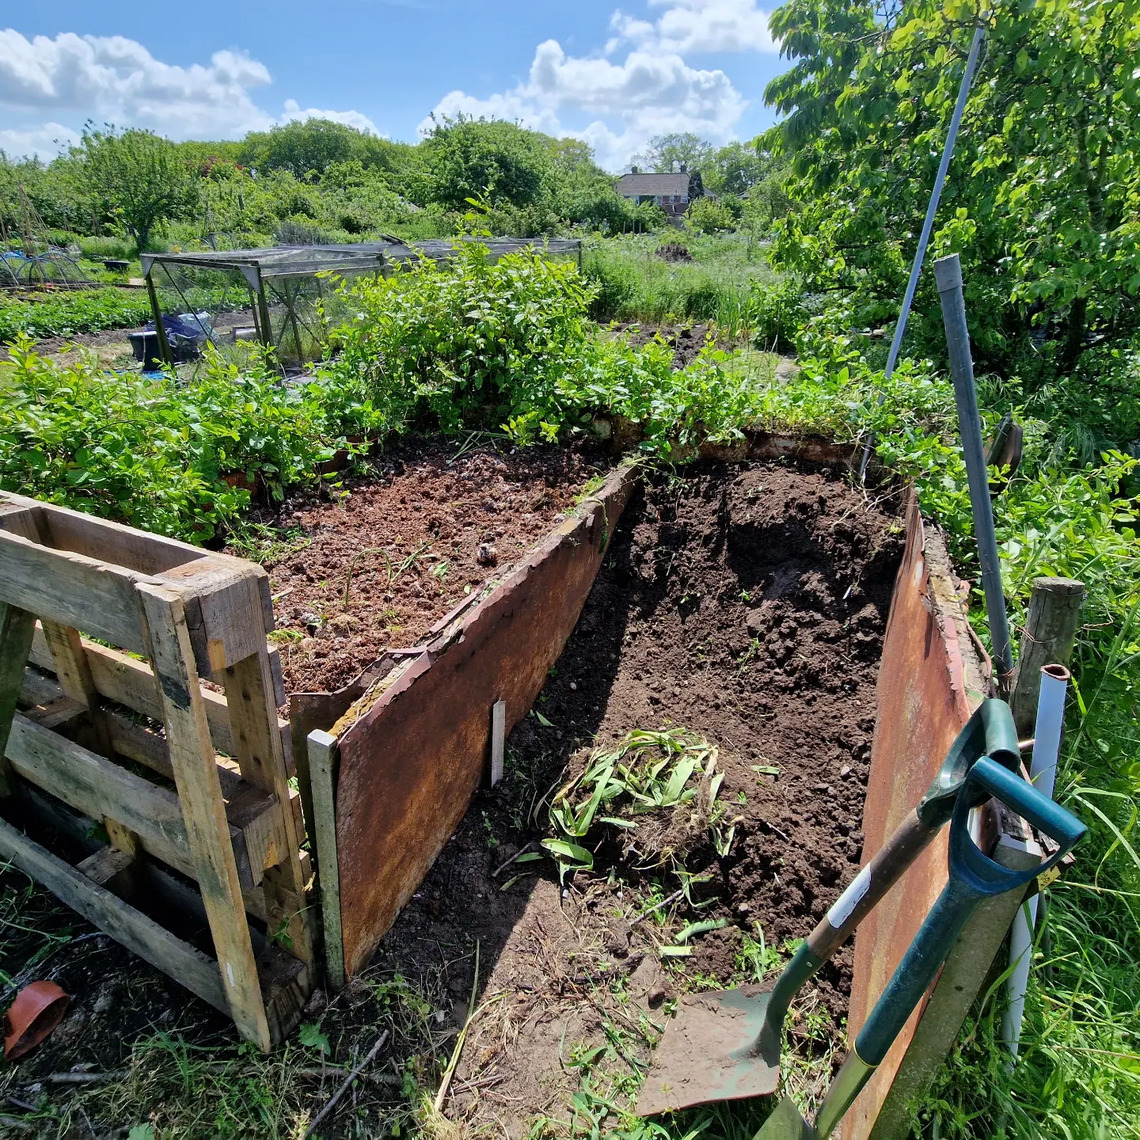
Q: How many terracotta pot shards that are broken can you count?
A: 1